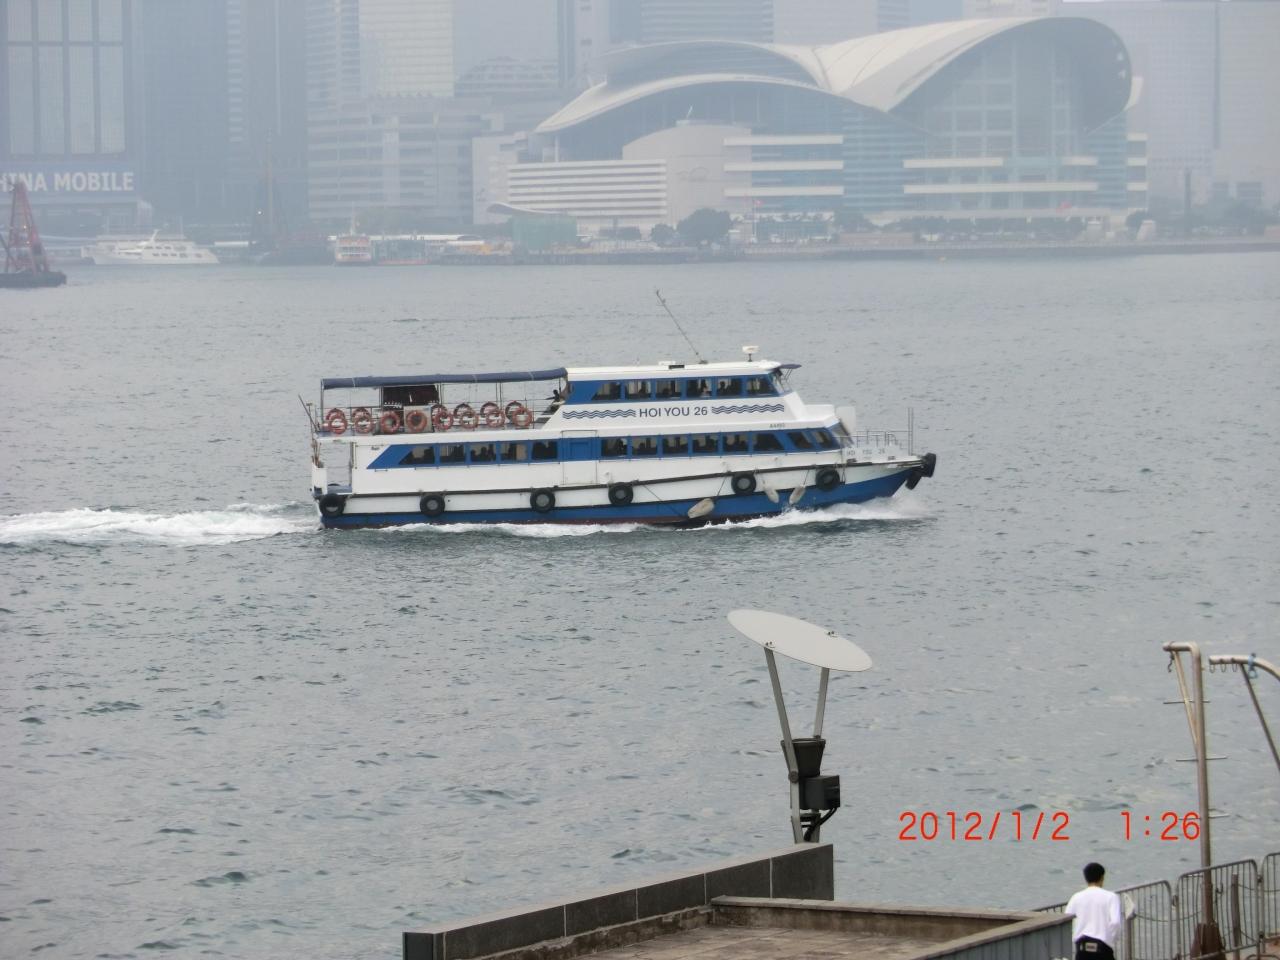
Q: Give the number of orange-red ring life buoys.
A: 14